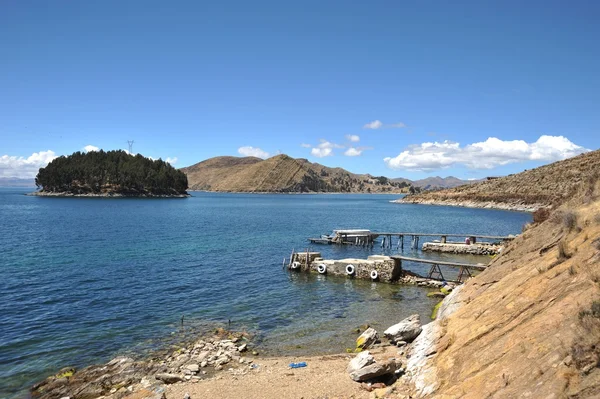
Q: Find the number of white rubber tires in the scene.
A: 4